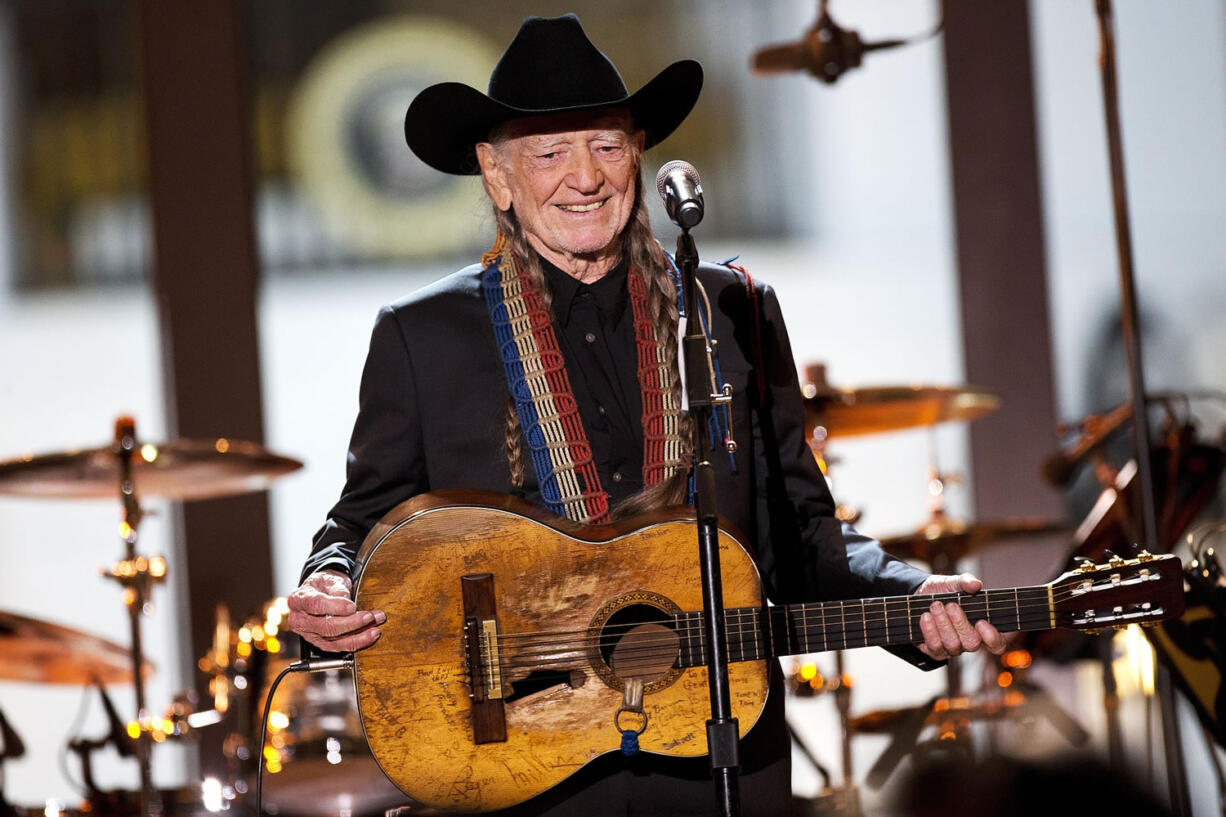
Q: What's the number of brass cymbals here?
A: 4